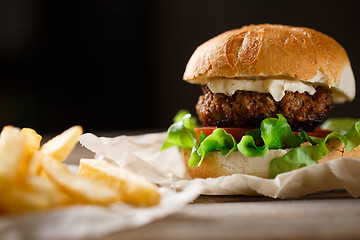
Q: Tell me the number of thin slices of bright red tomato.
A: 2